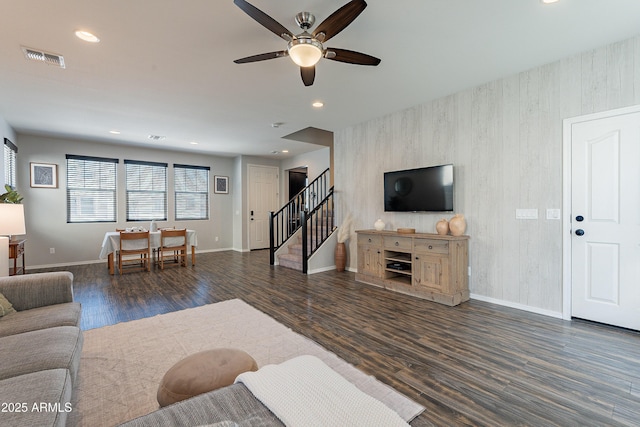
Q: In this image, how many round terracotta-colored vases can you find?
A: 2